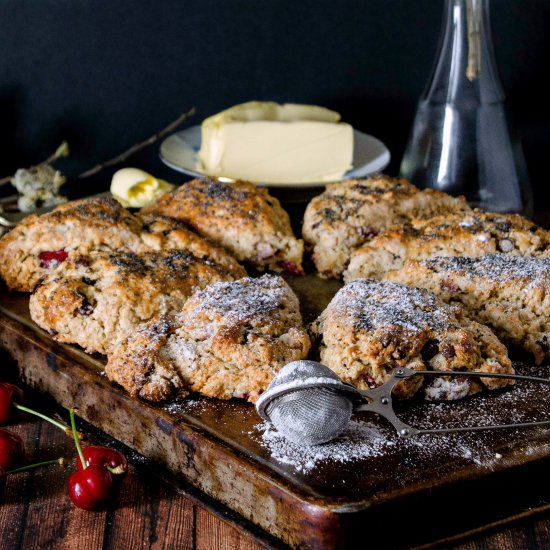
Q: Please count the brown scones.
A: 8